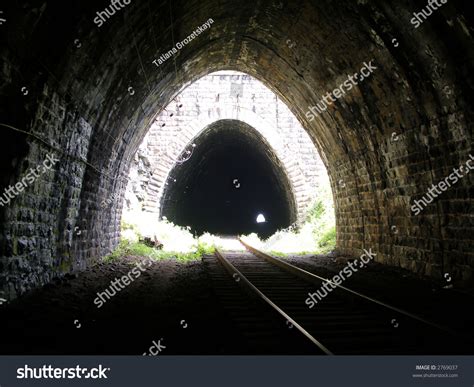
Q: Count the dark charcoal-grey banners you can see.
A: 1